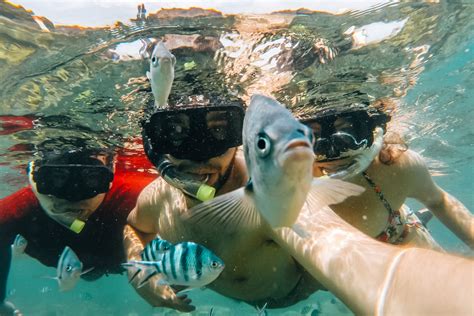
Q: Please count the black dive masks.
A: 3